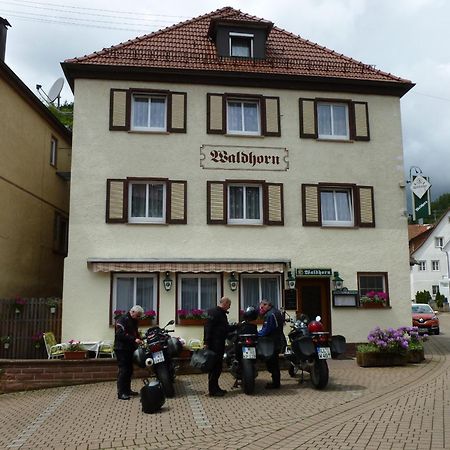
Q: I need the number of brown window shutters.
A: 12